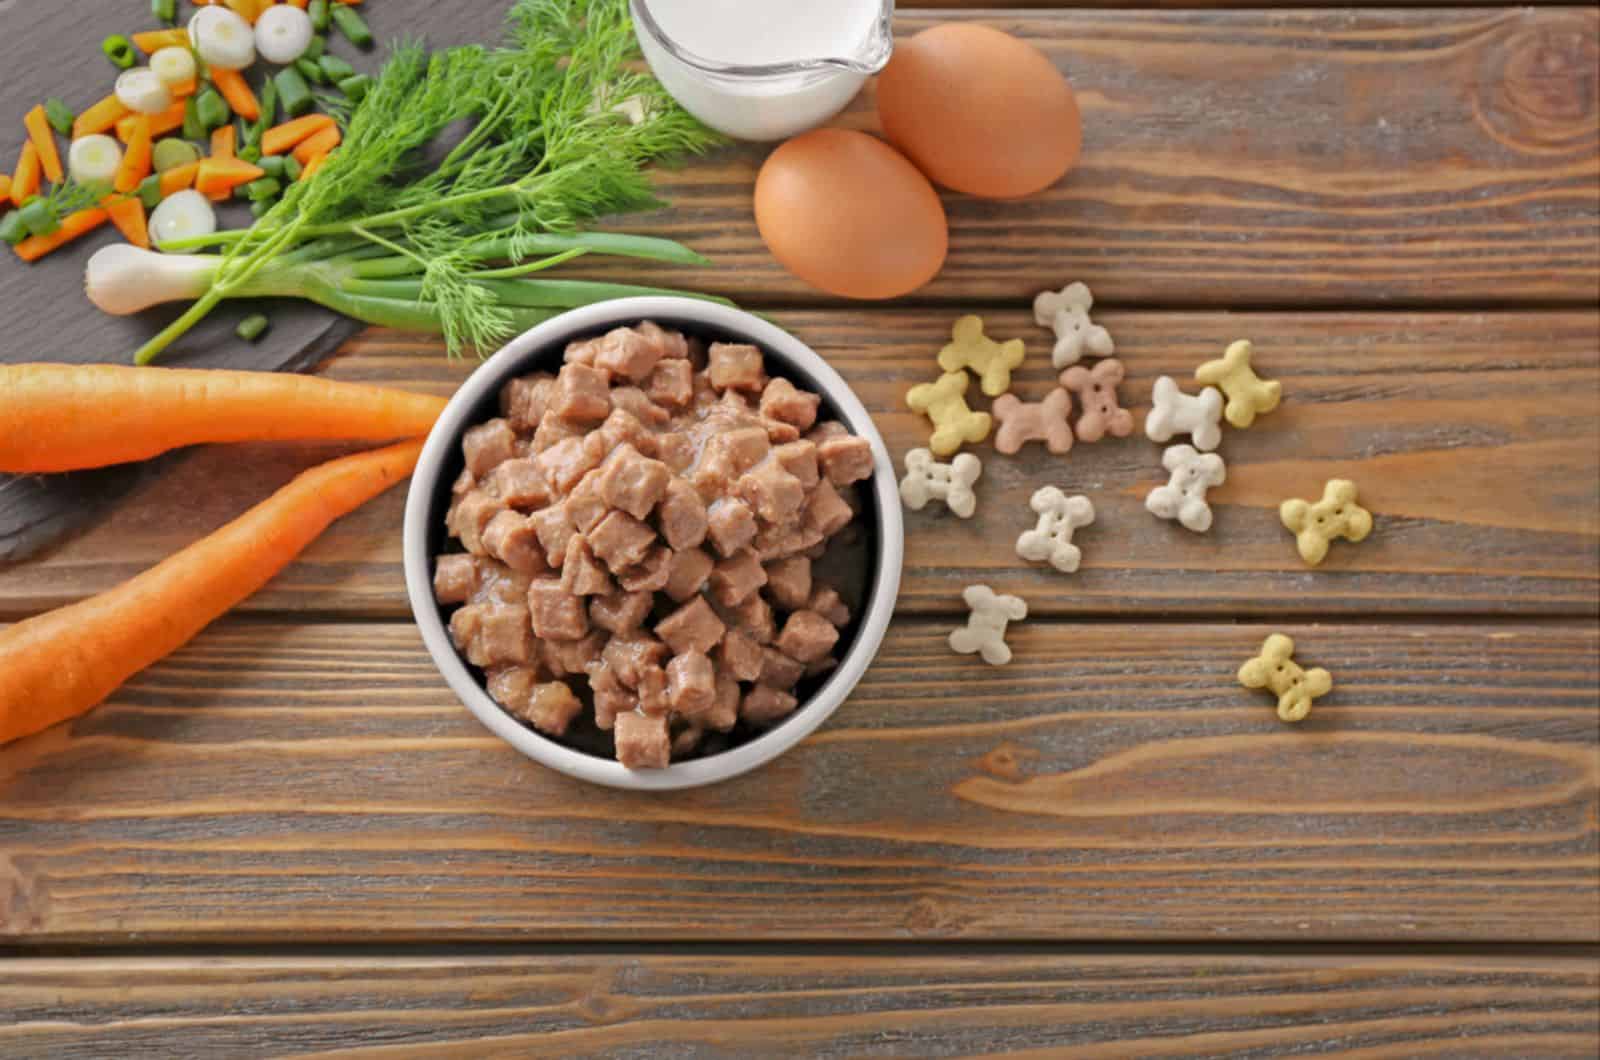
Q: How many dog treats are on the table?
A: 13